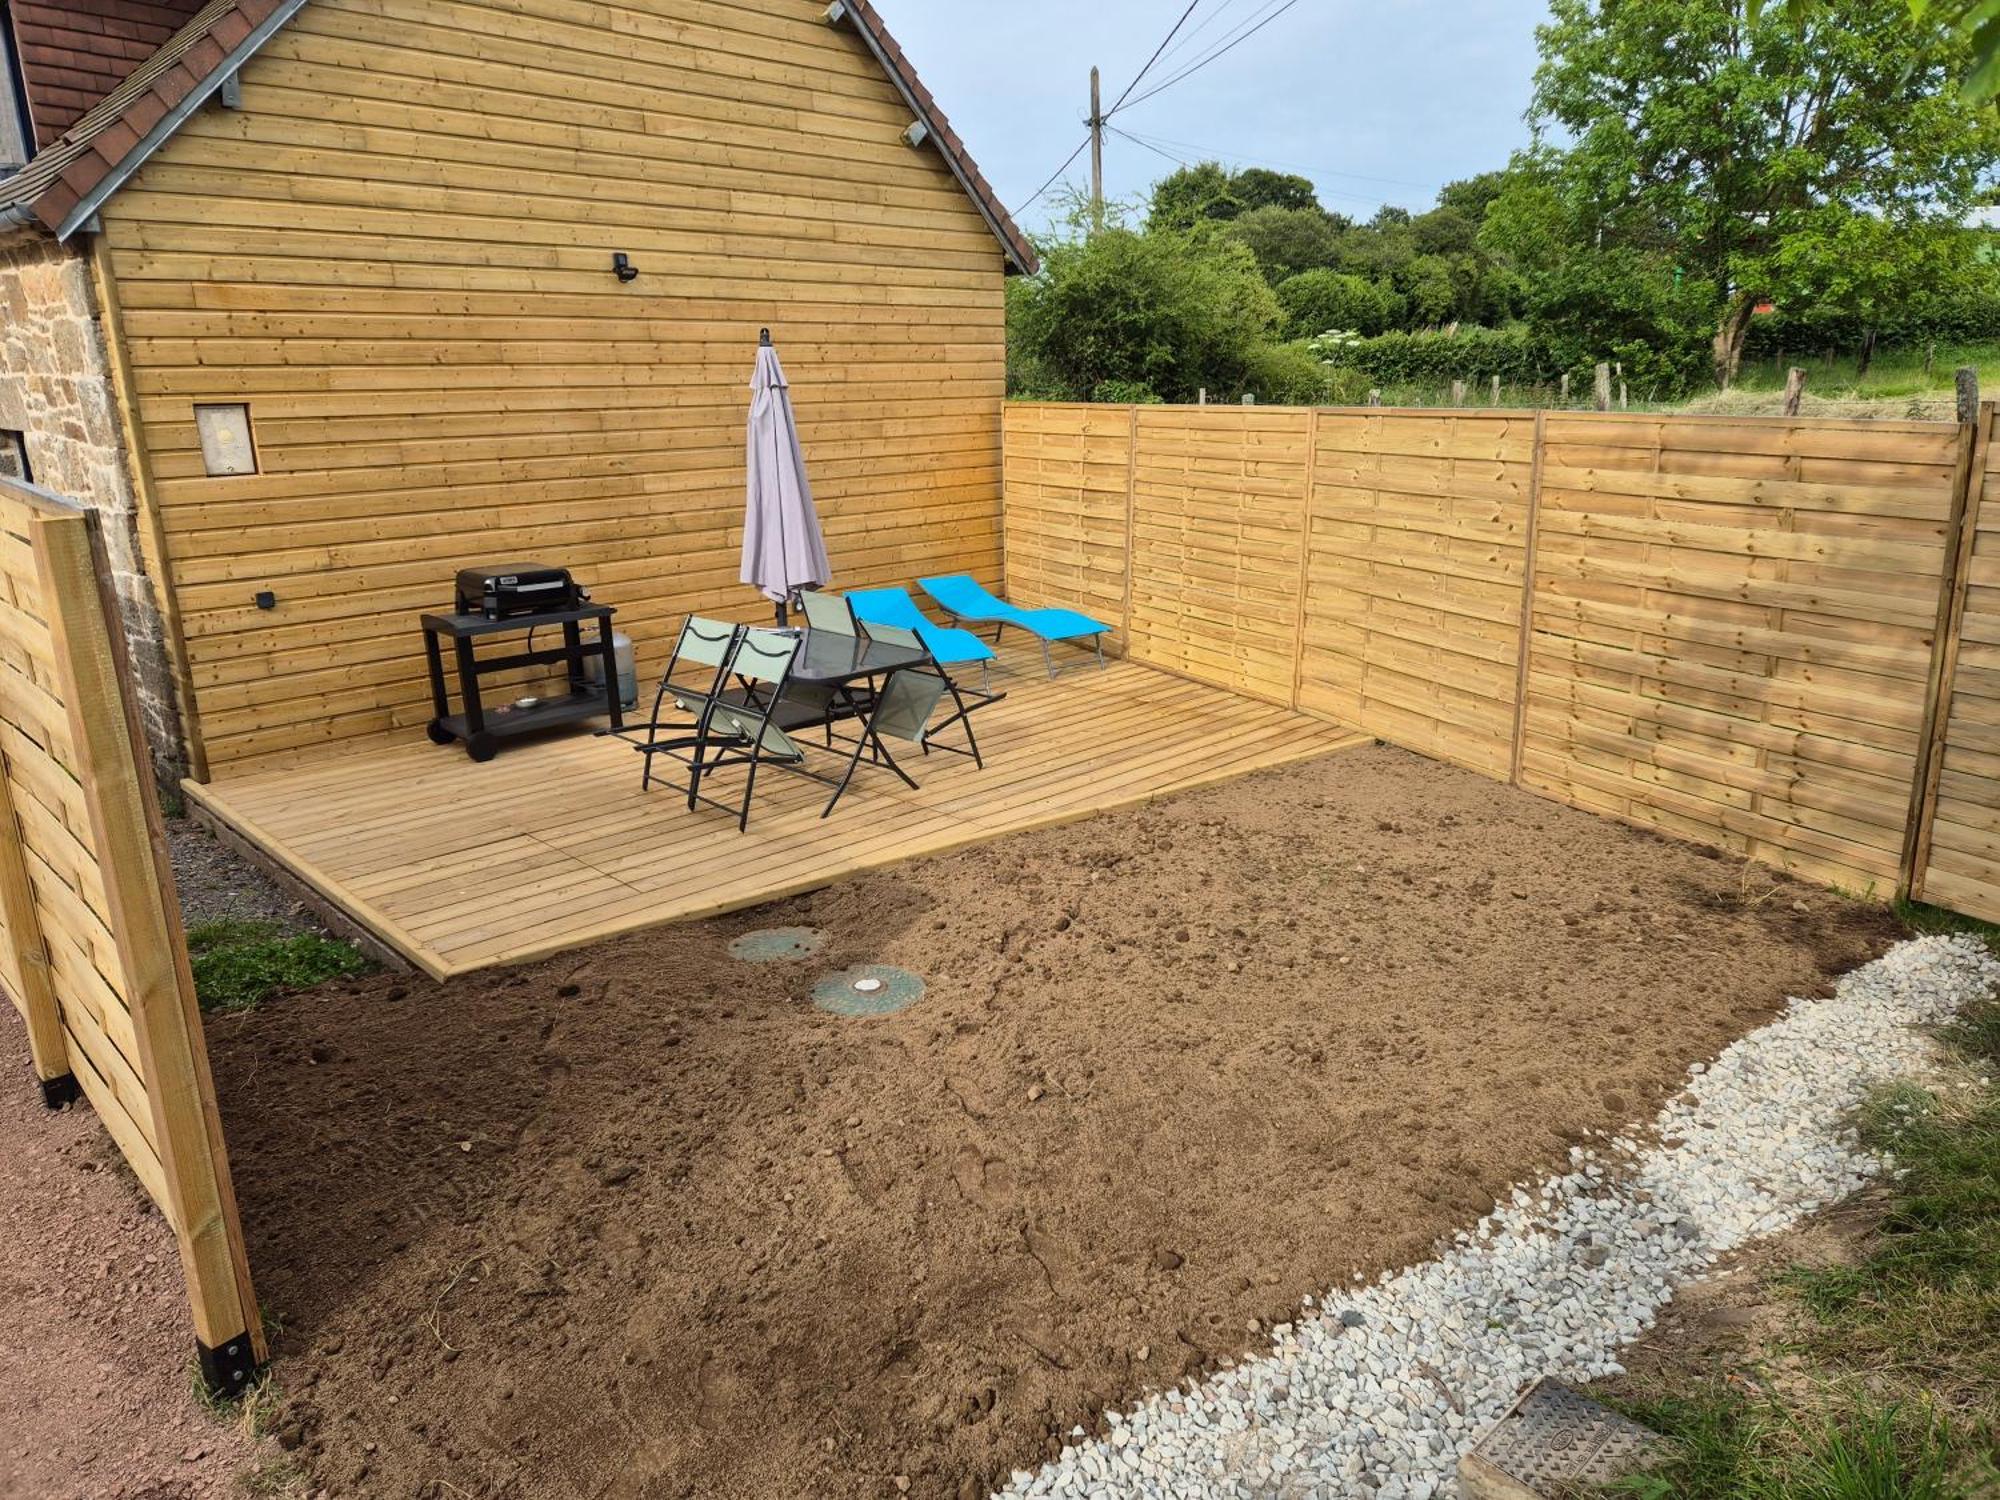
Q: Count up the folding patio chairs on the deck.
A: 4